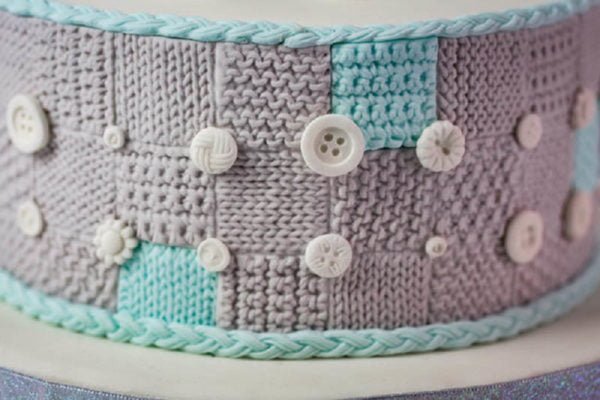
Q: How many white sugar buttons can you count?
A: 14